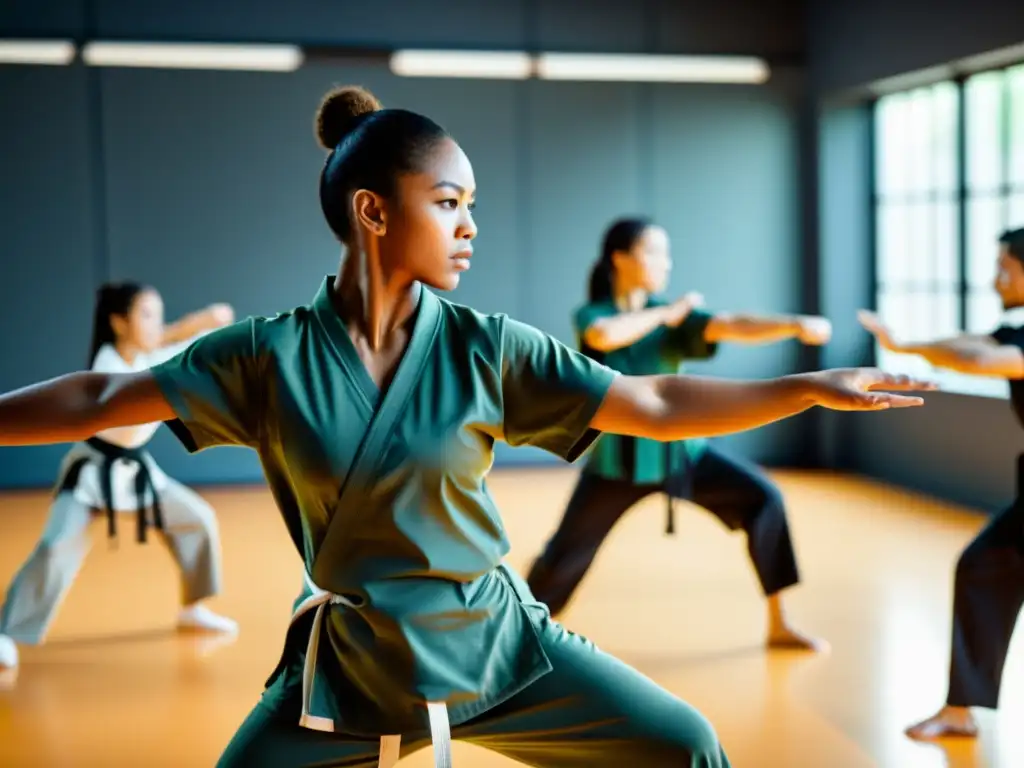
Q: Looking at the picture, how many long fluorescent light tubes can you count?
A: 4